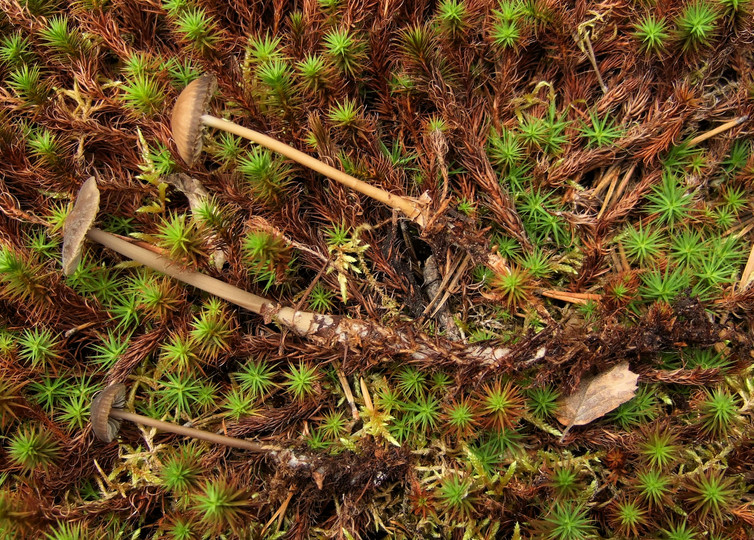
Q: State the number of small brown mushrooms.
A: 3